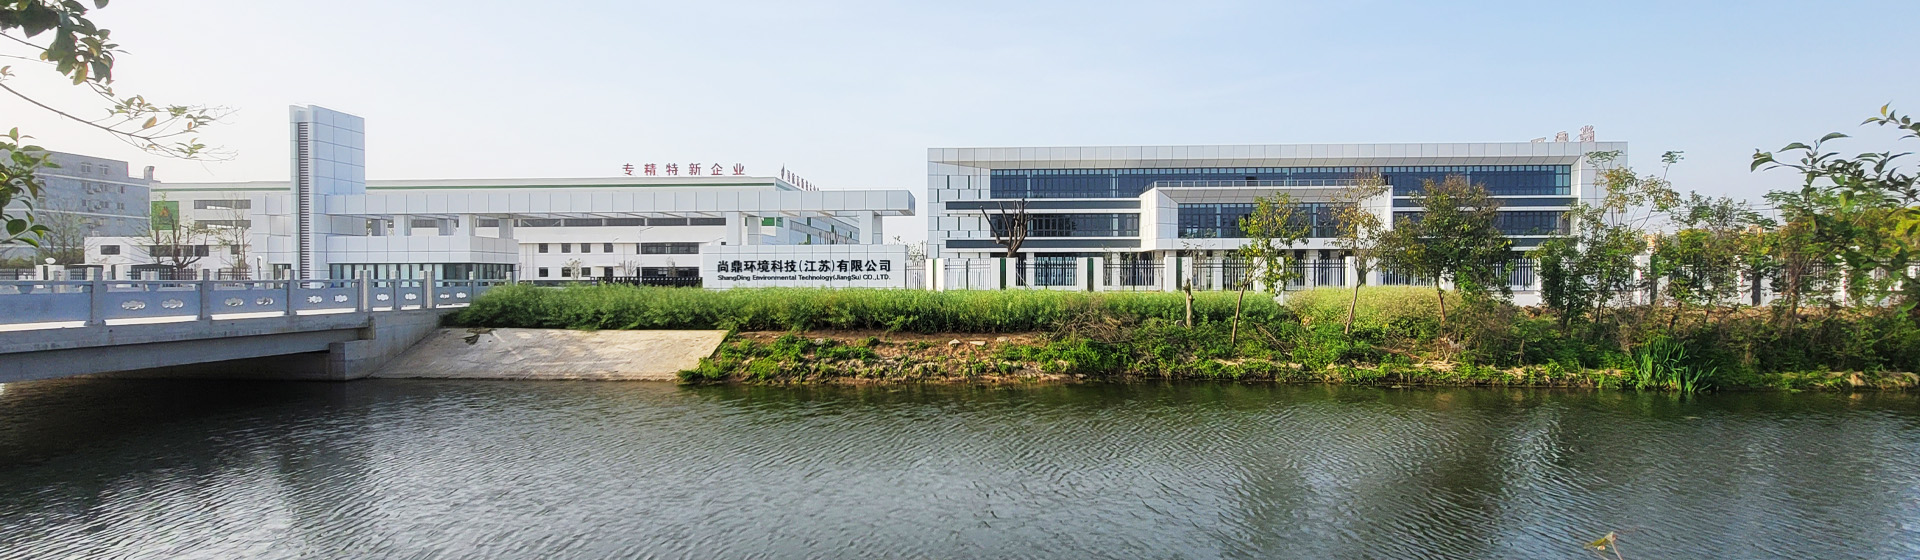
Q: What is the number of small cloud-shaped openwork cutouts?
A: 10